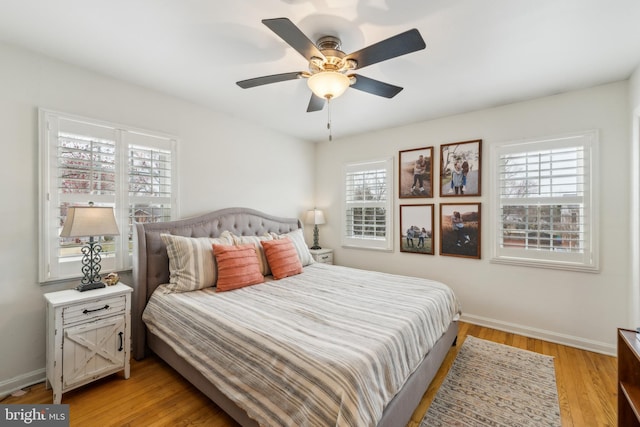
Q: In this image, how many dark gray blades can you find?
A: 5